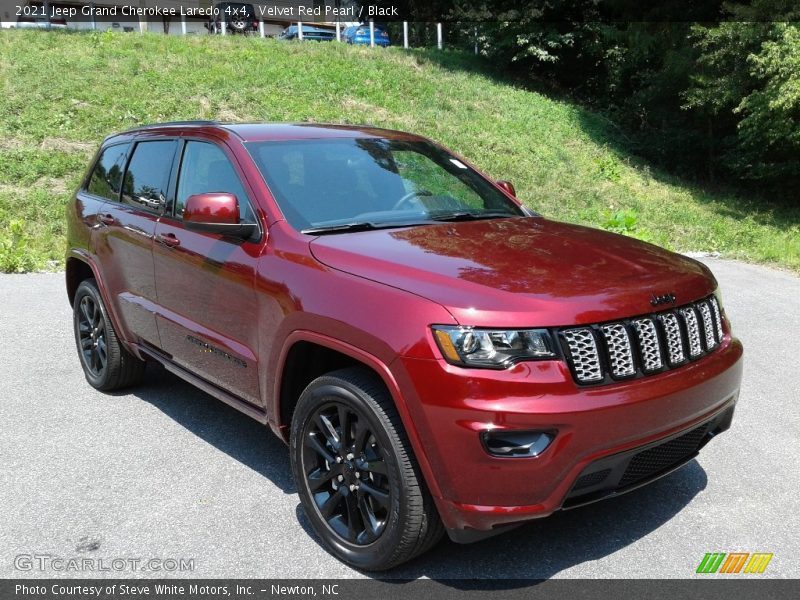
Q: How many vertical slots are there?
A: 7